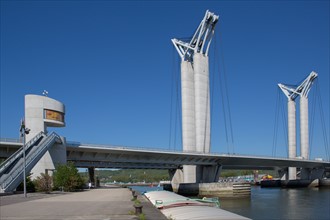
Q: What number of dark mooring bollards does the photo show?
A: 4